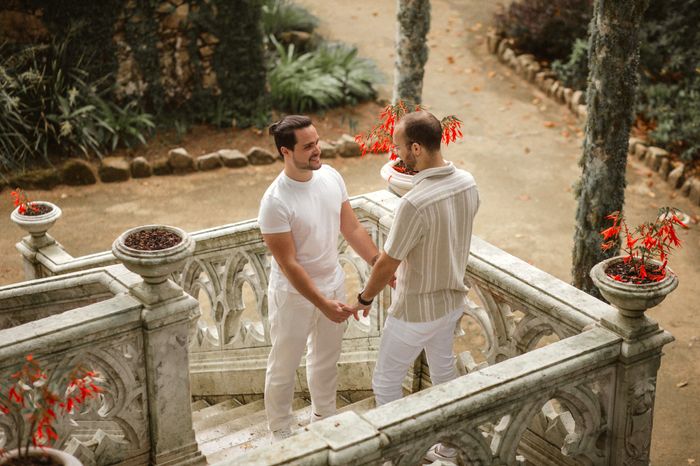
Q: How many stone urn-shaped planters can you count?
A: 5